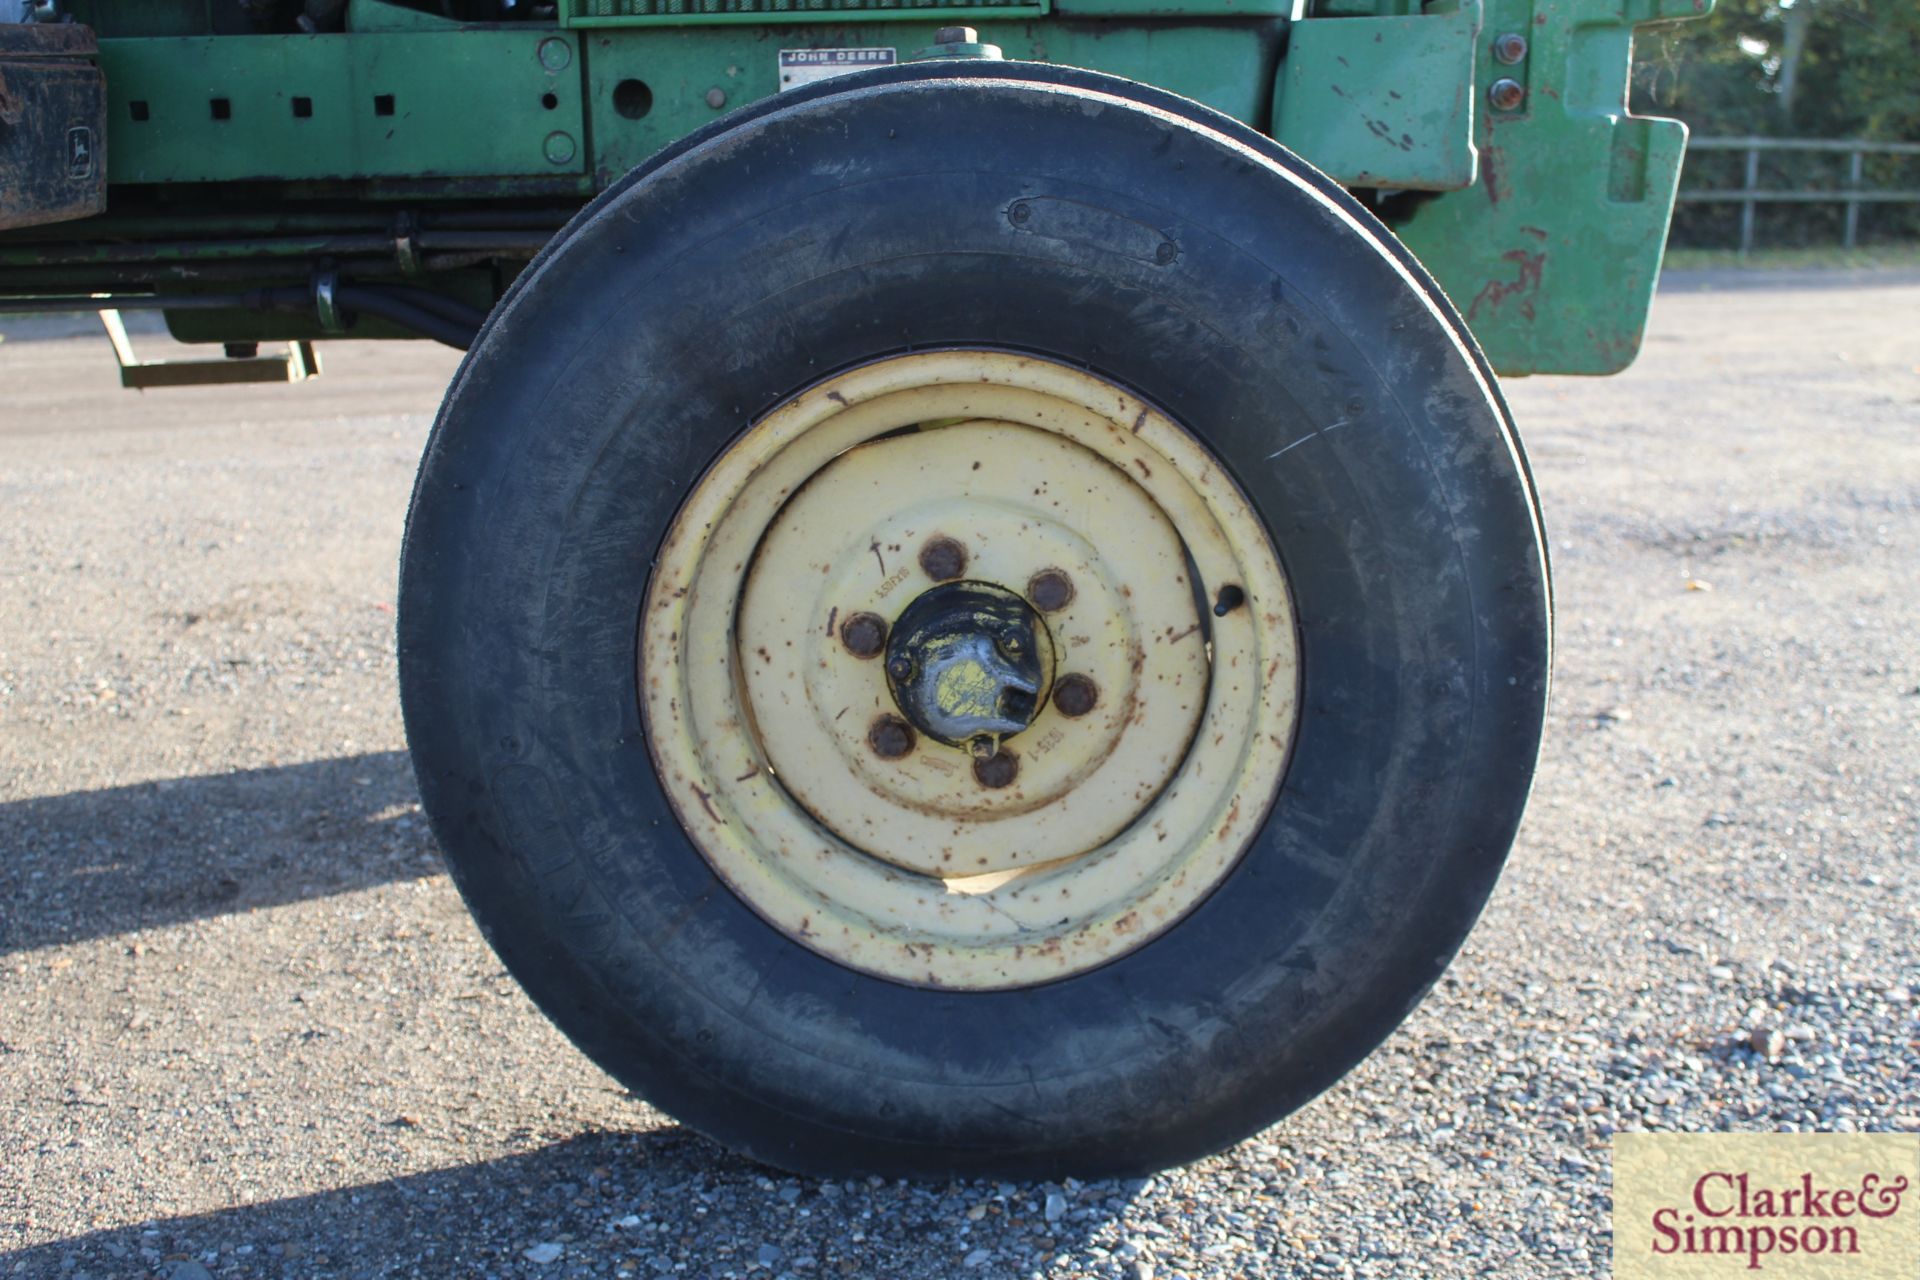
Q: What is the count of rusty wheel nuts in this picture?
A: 6